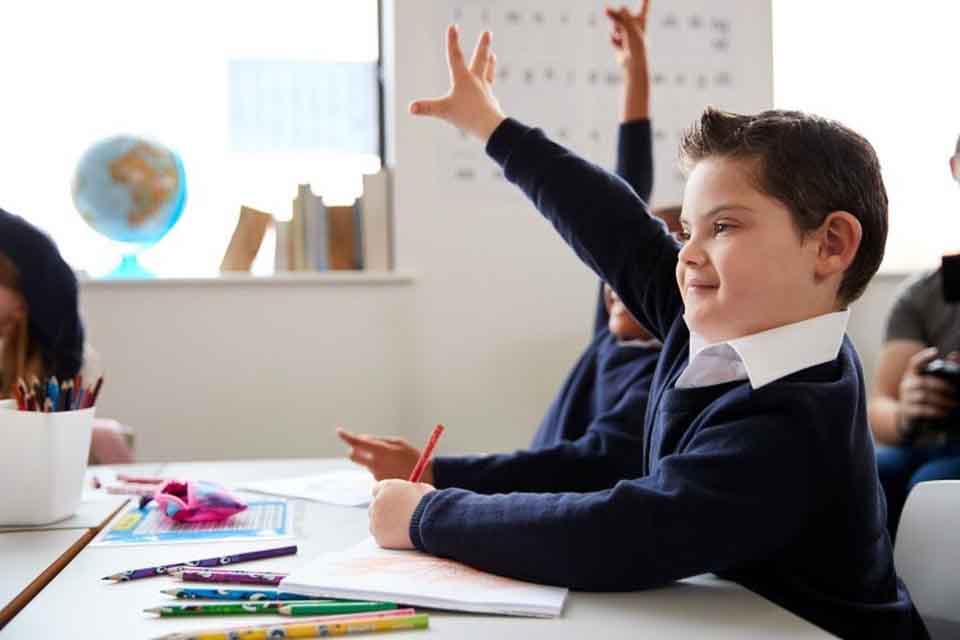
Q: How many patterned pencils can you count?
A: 5